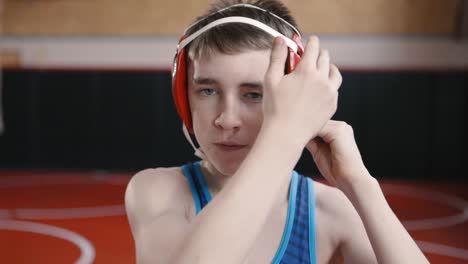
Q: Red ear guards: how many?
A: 2